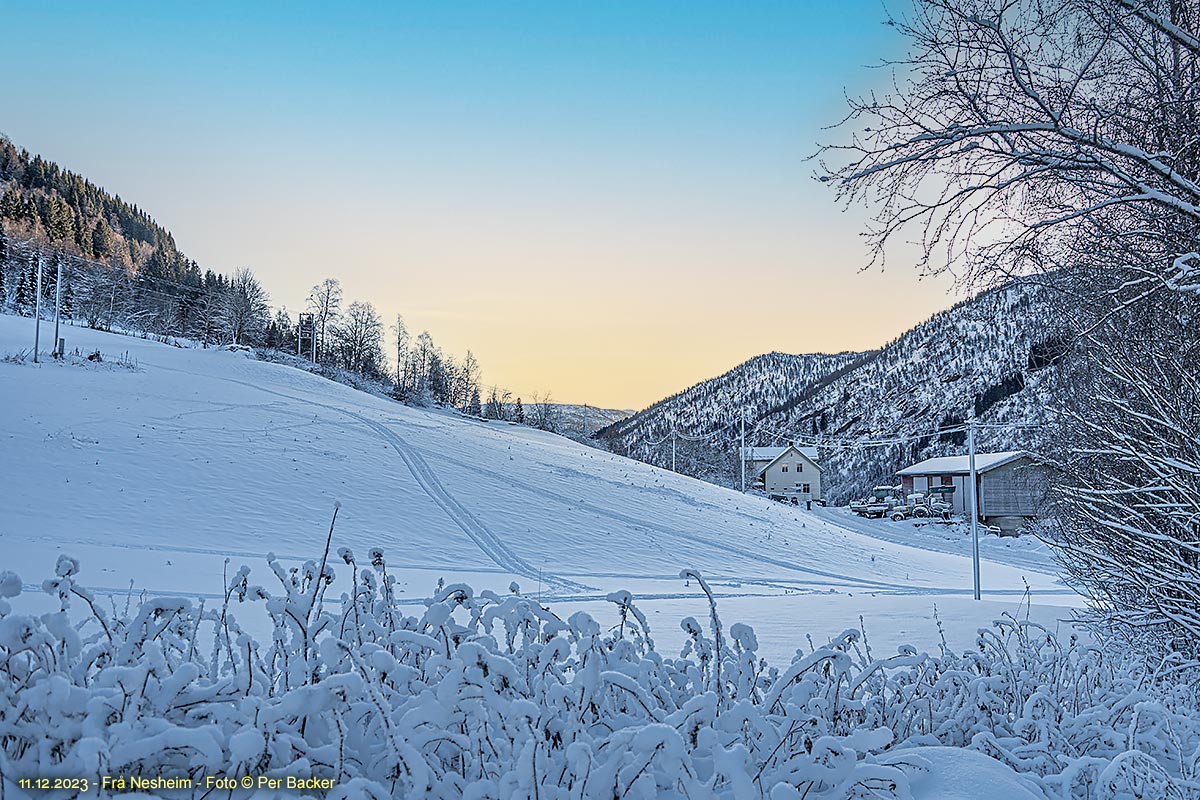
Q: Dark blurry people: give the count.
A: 0